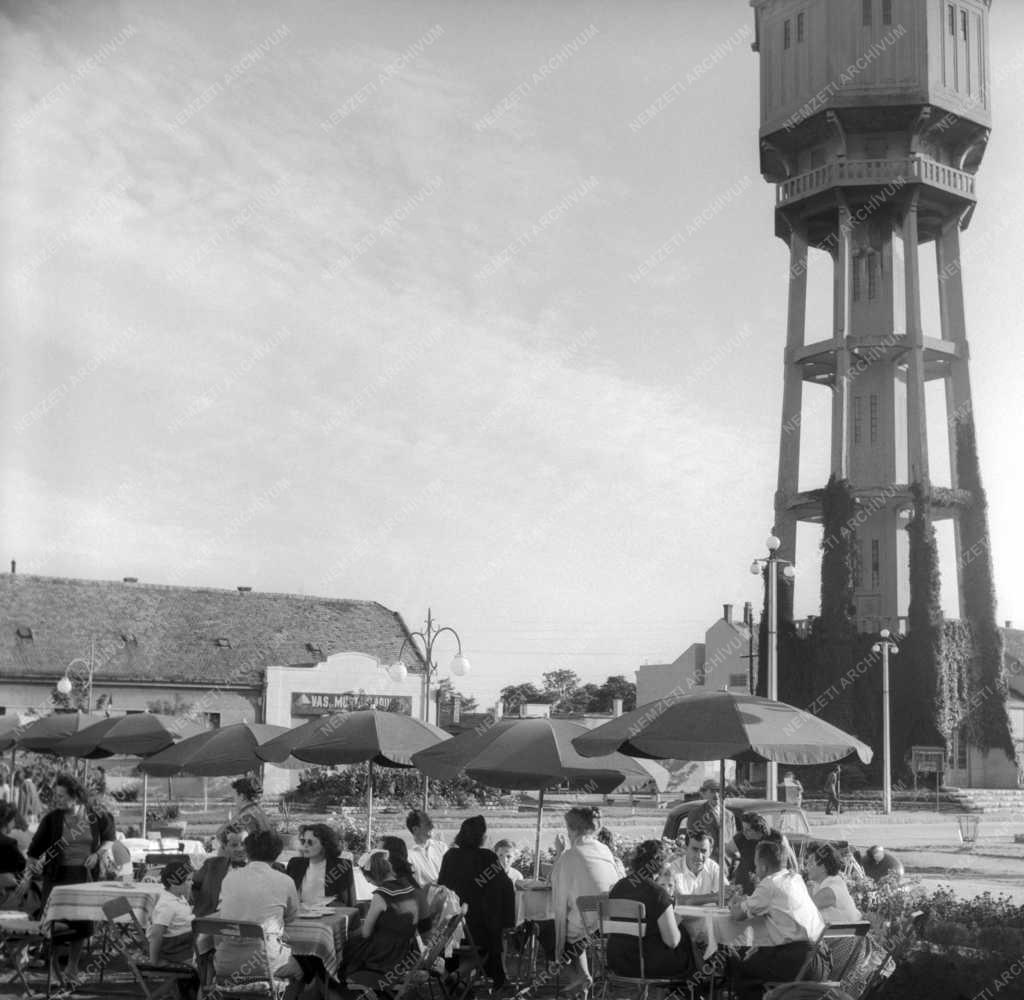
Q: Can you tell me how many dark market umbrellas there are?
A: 7